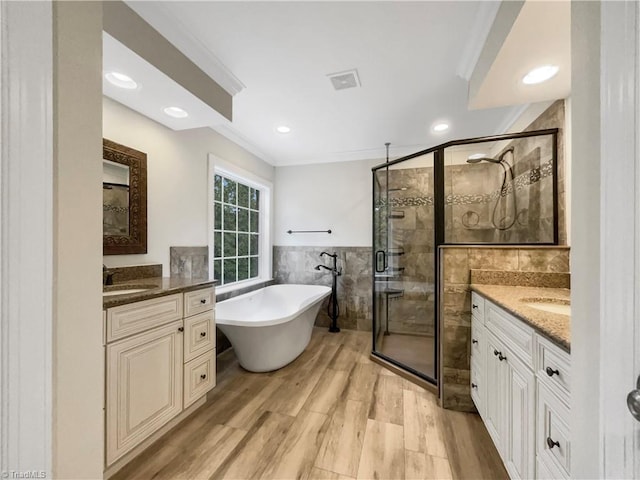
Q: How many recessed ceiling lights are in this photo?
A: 5